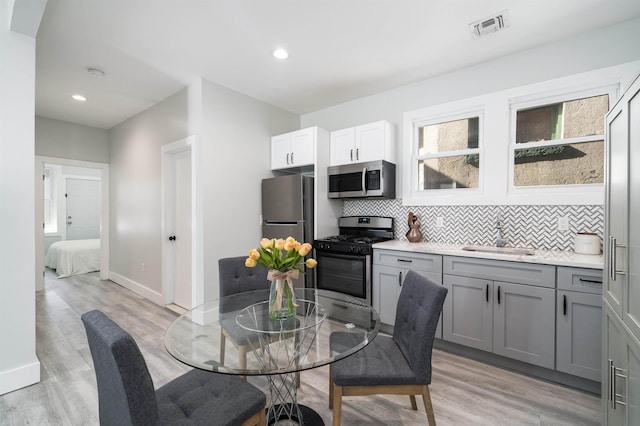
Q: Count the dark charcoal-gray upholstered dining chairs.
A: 3